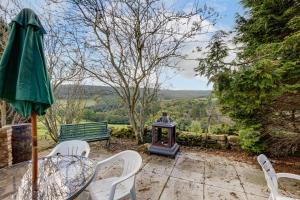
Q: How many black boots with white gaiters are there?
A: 0